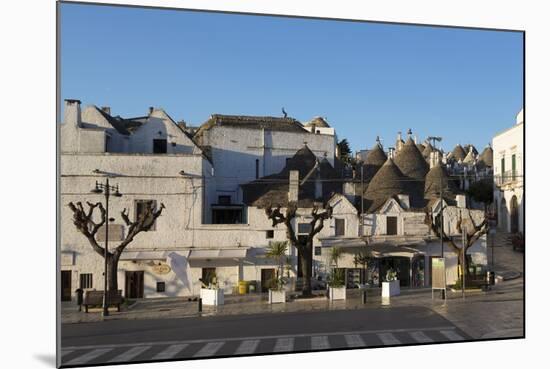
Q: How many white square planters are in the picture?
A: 4